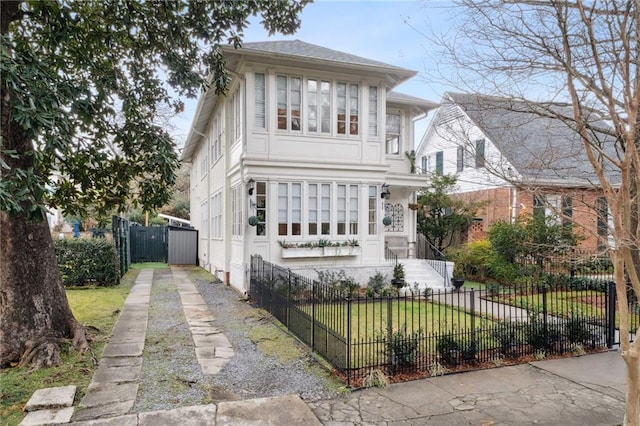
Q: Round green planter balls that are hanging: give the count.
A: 2